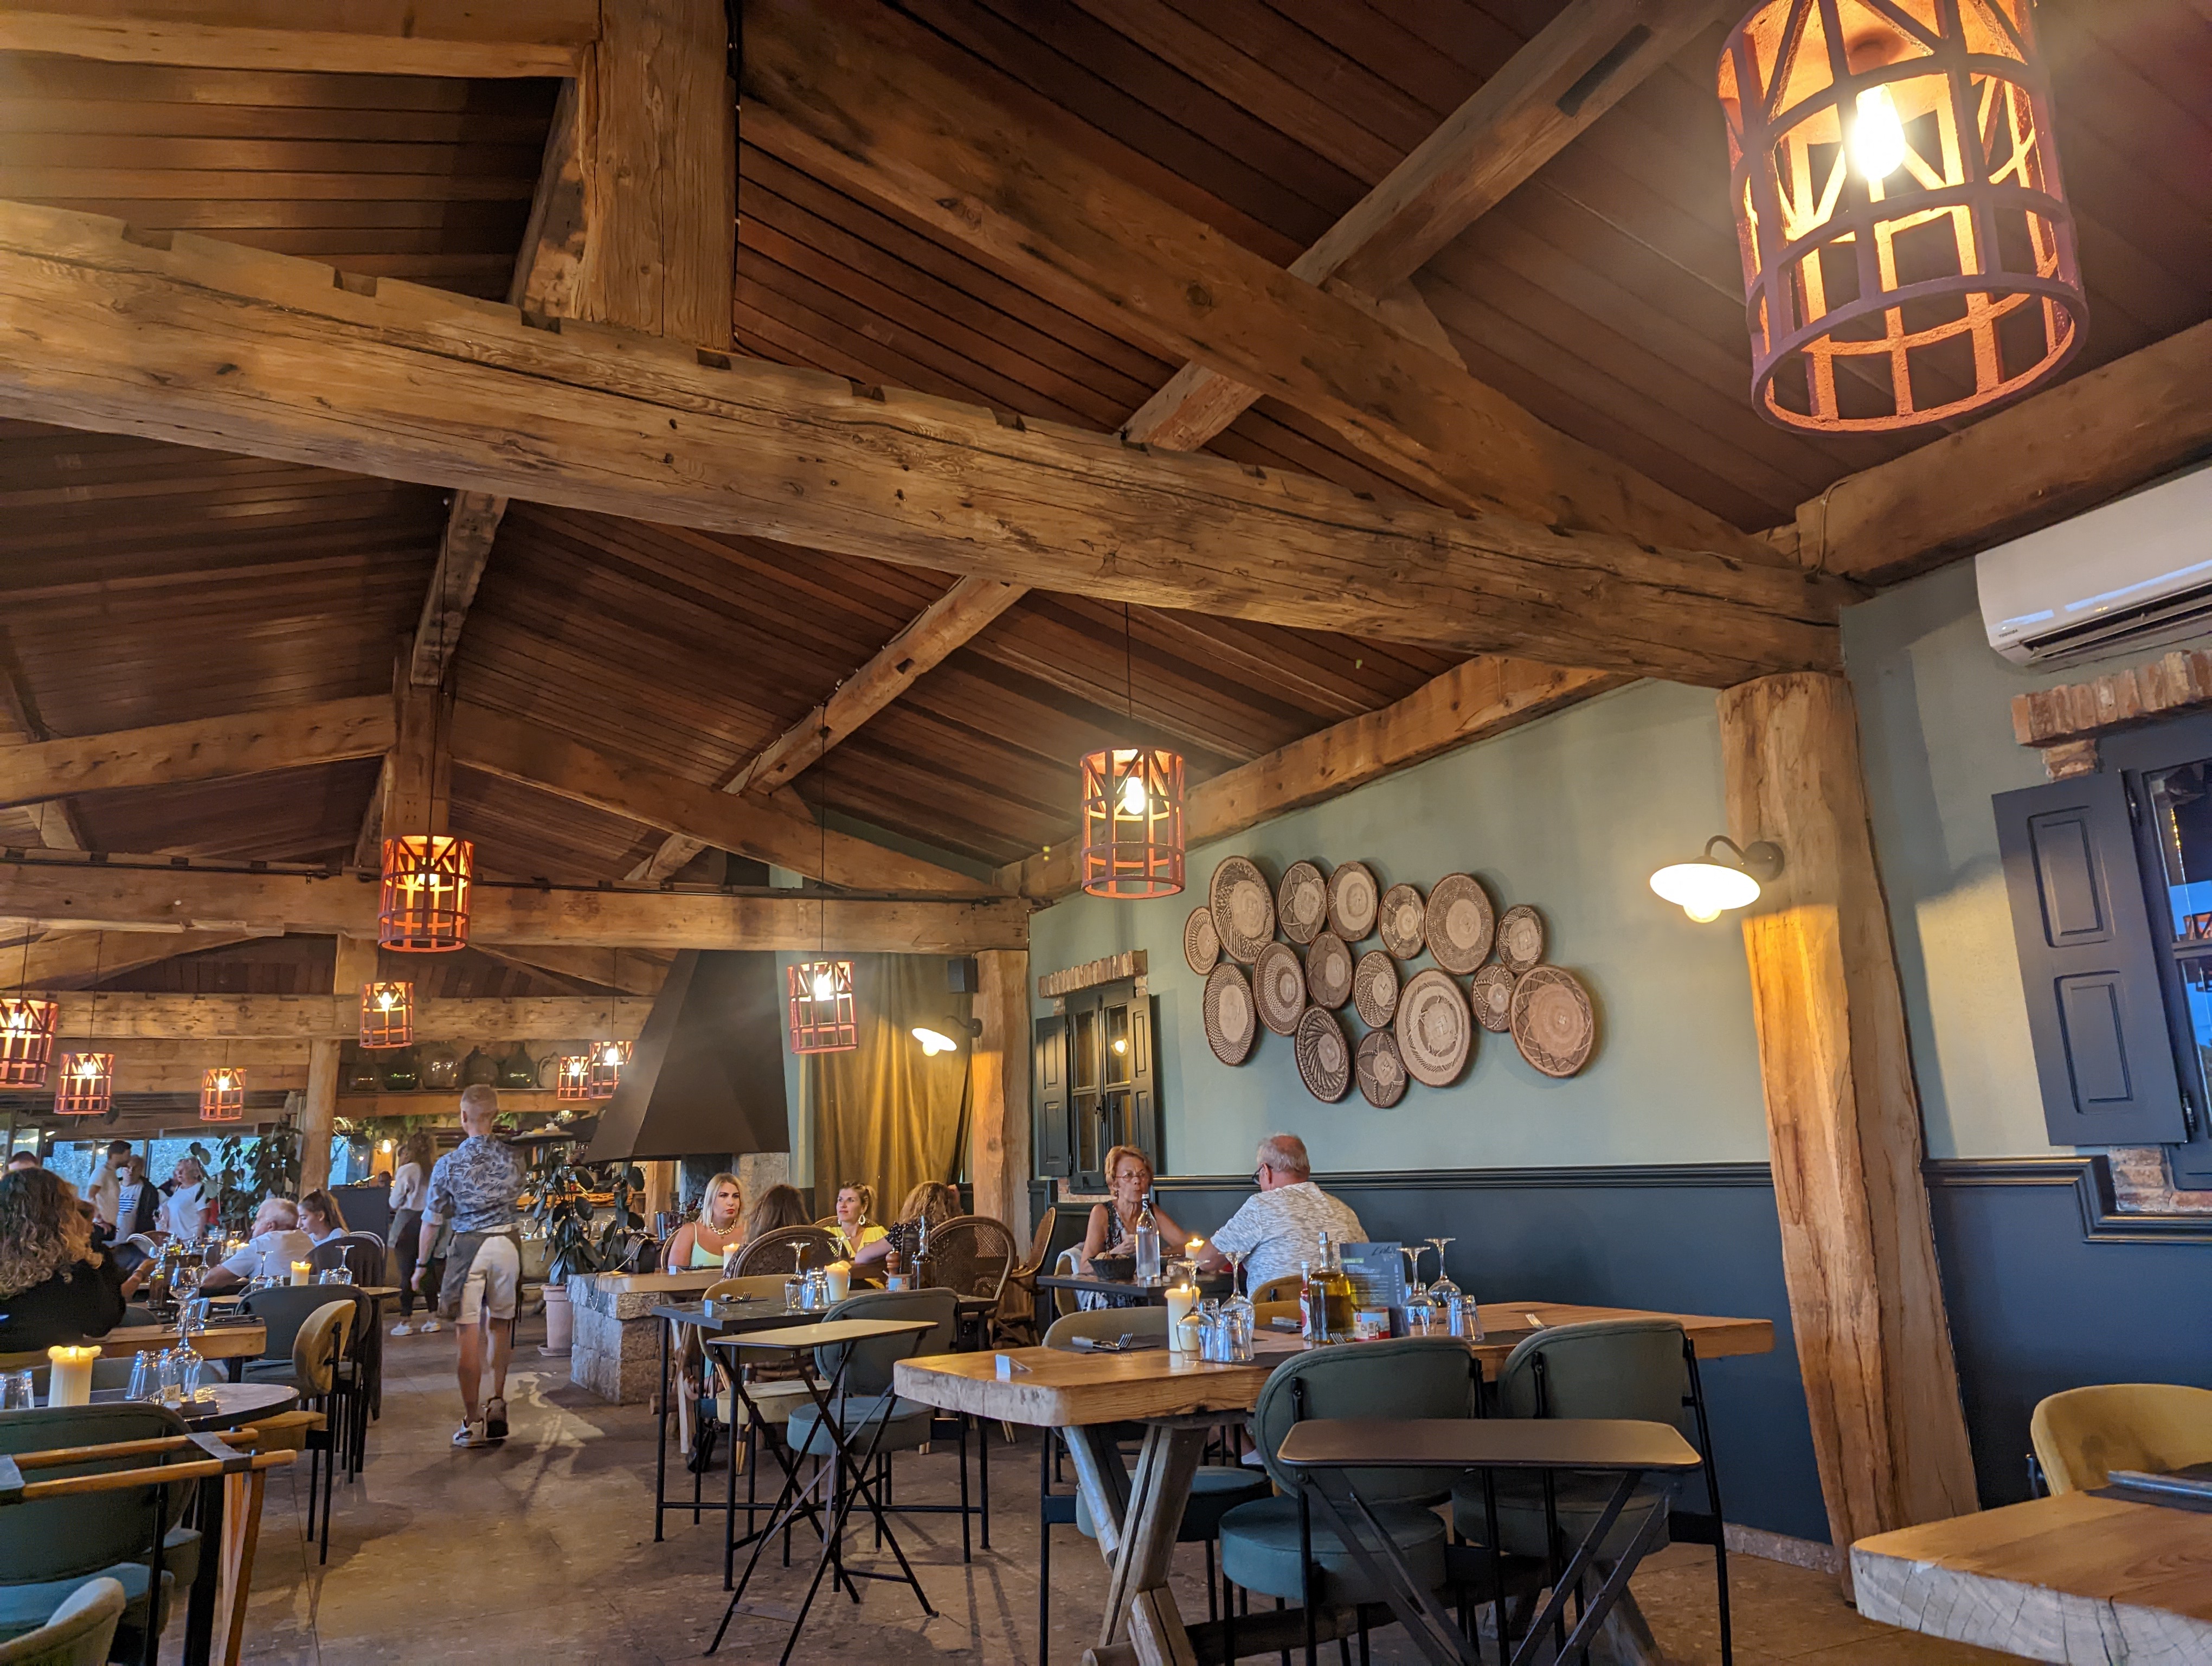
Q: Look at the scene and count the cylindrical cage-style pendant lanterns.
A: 10